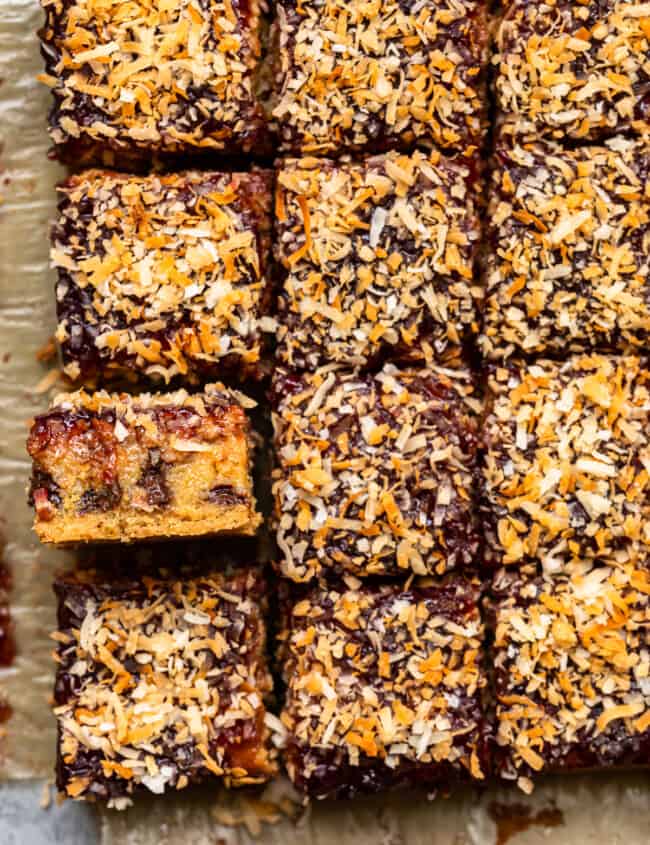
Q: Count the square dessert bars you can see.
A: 12